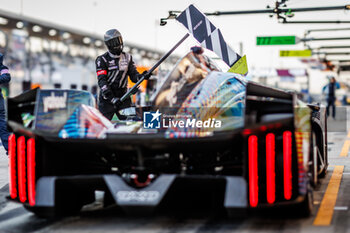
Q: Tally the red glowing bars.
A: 6